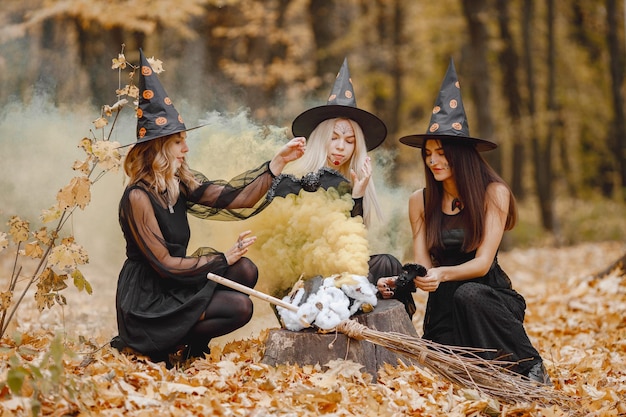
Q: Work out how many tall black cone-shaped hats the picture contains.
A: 3